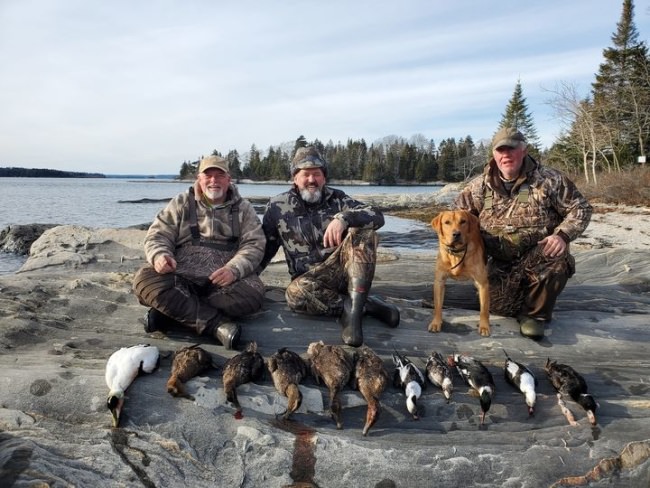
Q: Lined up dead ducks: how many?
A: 11